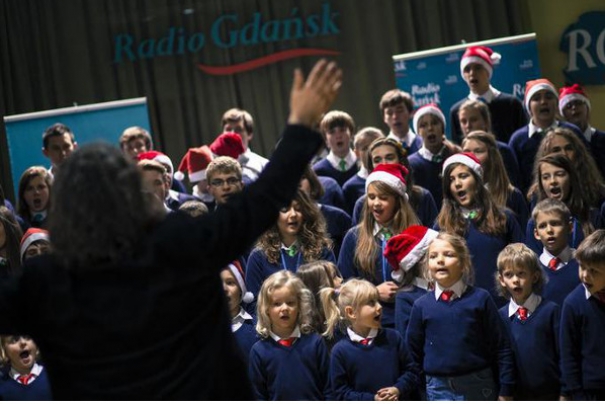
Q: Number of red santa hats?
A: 12